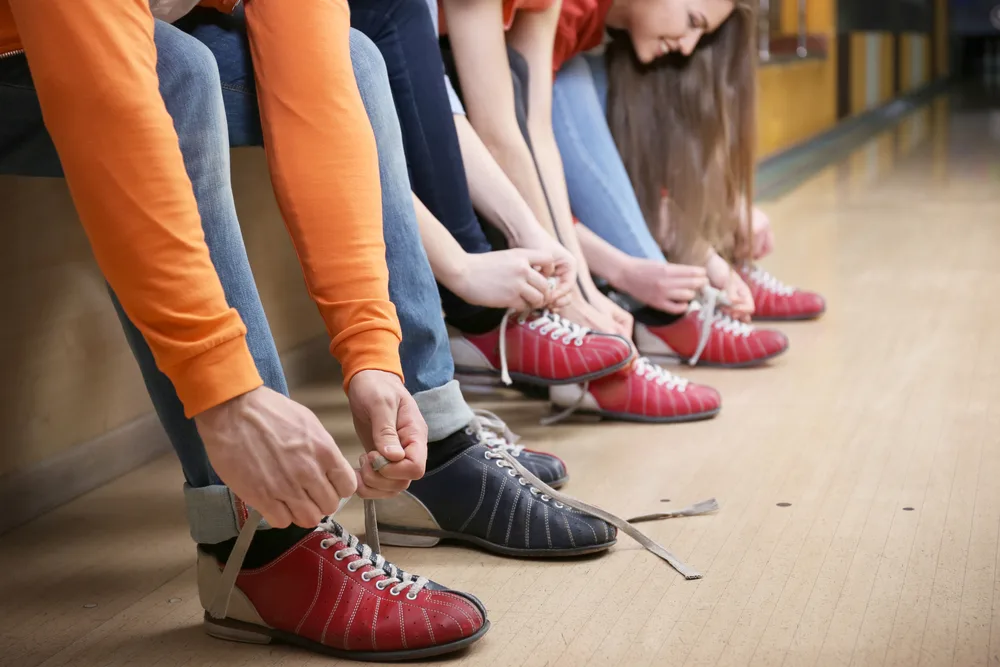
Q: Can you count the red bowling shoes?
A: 5